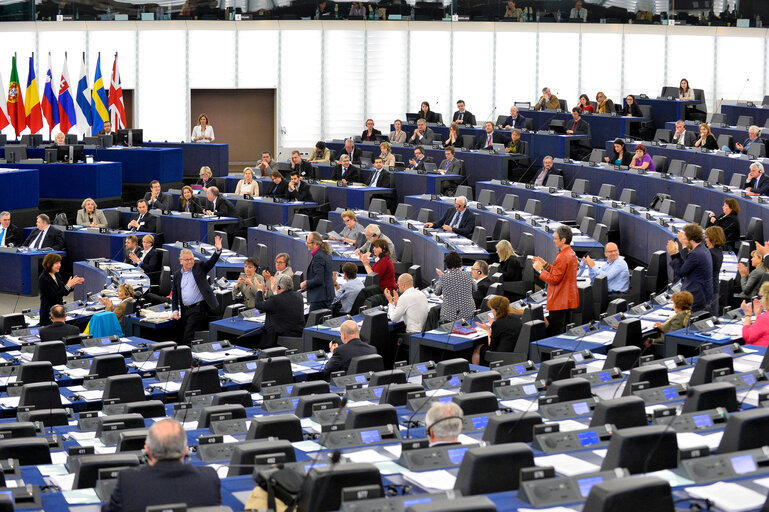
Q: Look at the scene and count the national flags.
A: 8